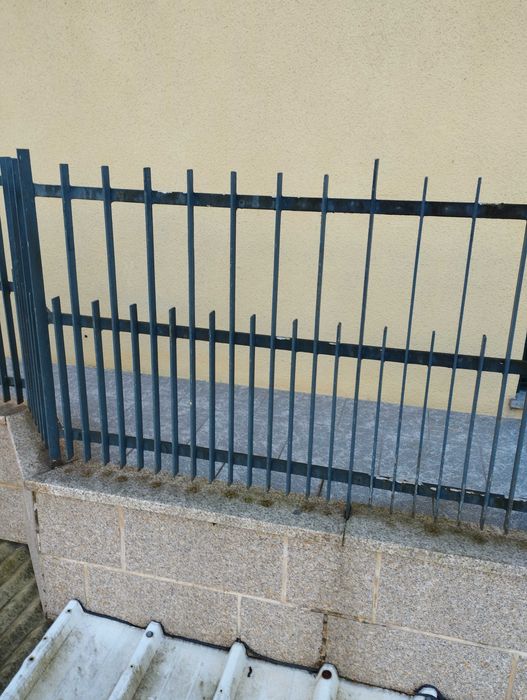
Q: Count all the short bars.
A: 11